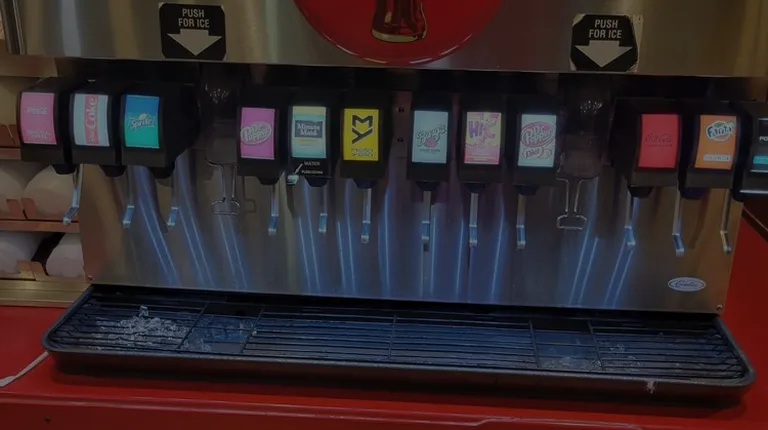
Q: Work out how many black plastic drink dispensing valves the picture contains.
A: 12